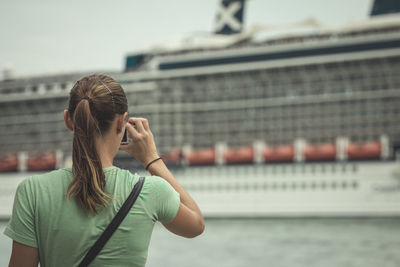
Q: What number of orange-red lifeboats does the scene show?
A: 8